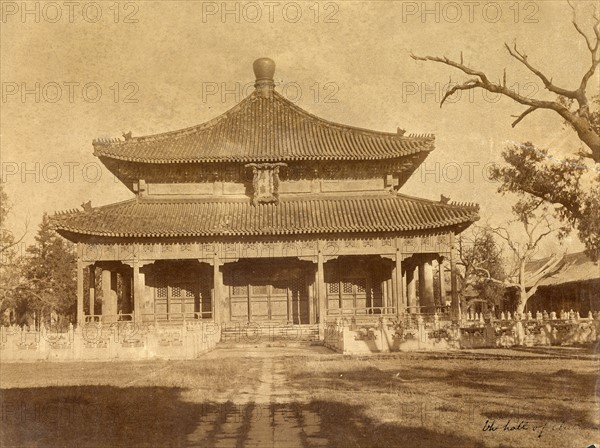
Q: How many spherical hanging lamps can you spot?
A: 0